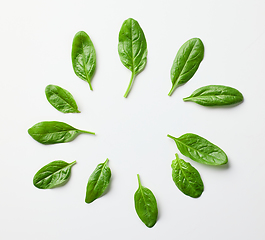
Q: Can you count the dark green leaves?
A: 11